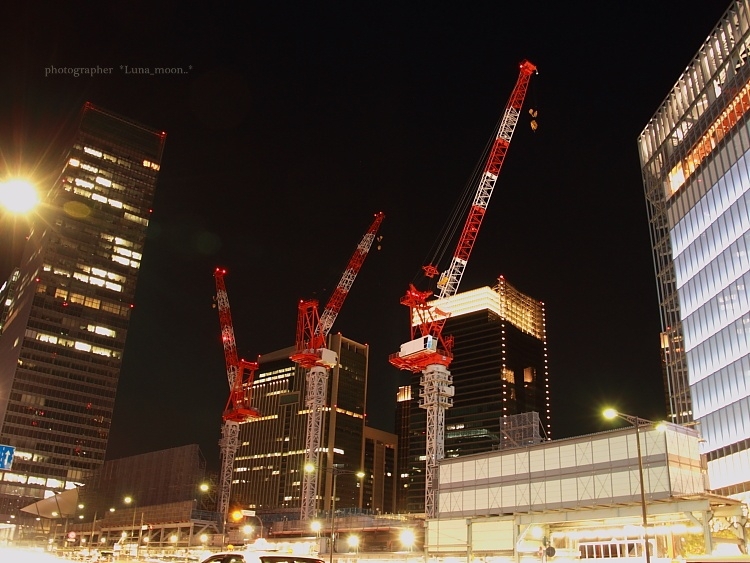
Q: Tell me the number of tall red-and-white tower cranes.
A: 3